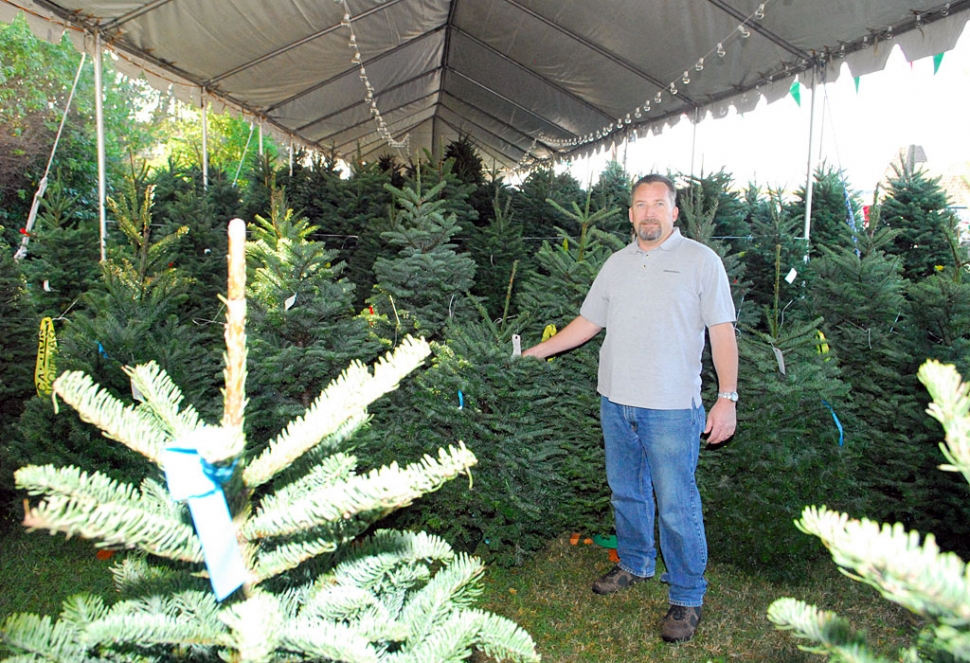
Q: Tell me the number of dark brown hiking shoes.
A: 2